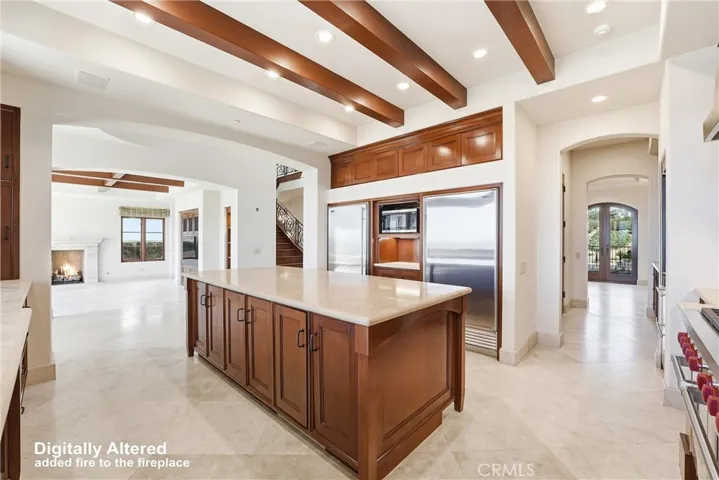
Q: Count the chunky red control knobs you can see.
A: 9